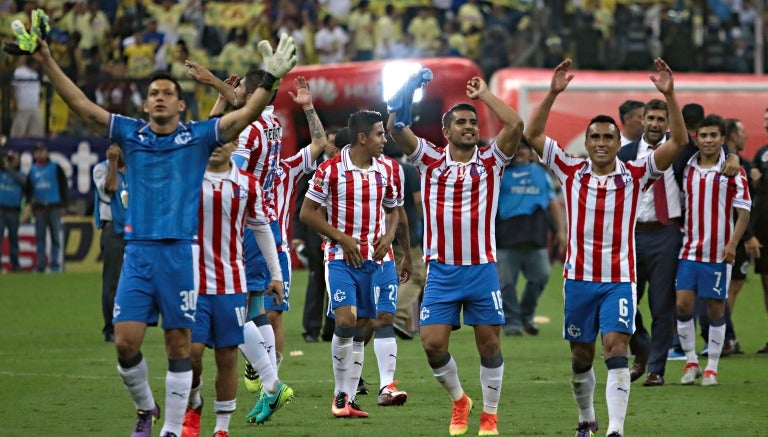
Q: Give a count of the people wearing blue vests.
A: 4